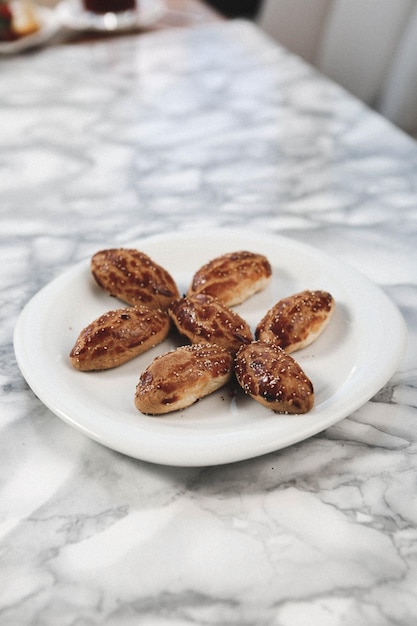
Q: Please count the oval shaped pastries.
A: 7